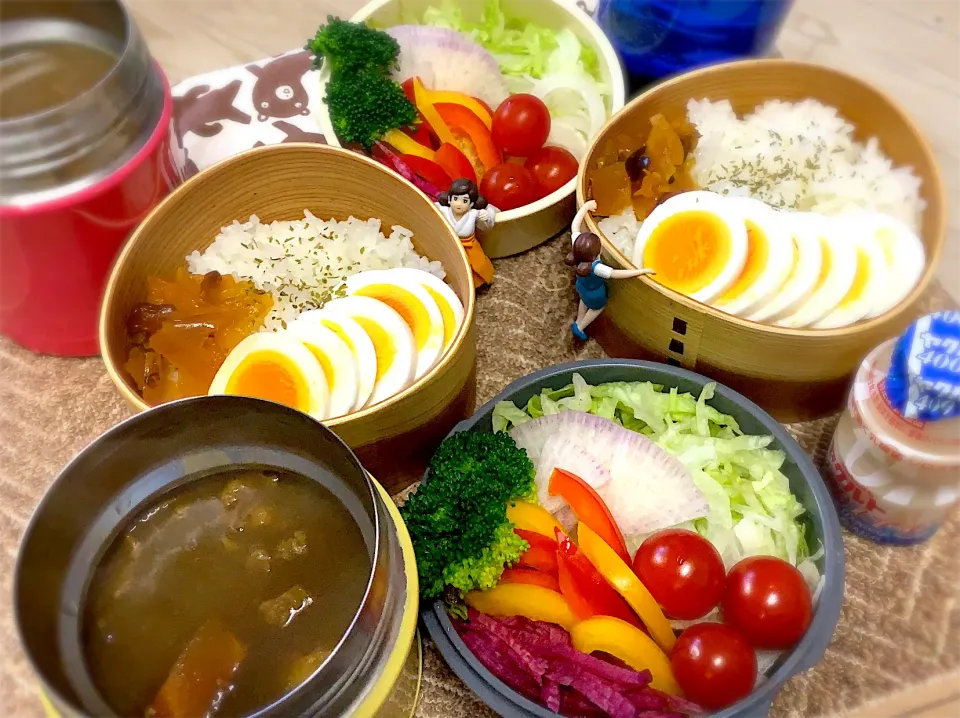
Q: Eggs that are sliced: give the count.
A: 2